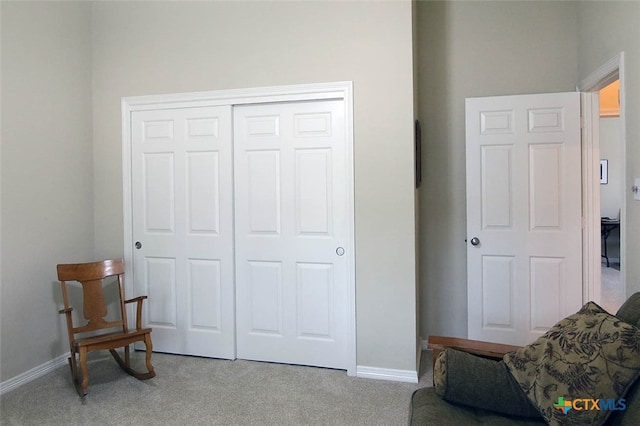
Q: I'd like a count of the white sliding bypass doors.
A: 2